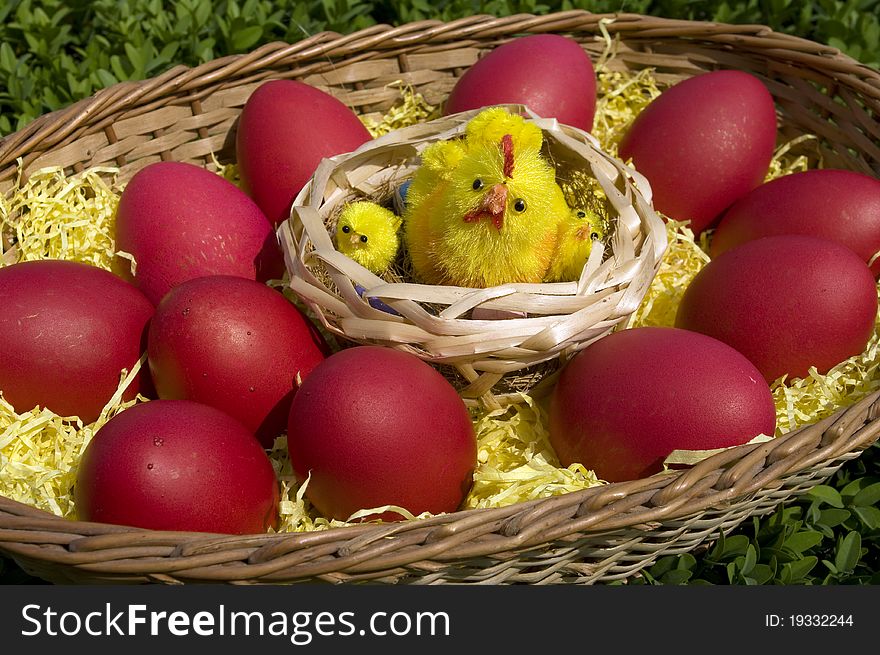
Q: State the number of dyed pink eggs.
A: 11